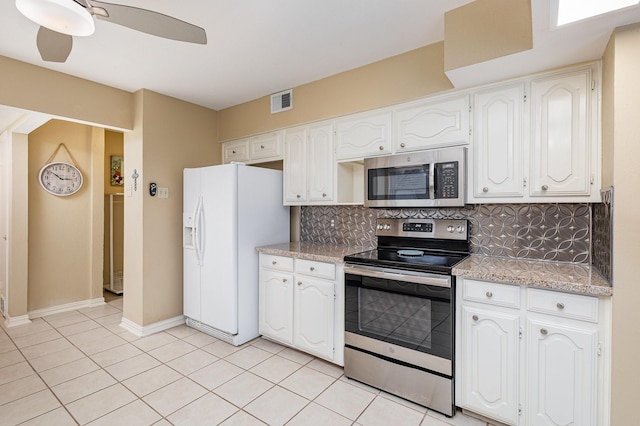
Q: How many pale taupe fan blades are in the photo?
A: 2